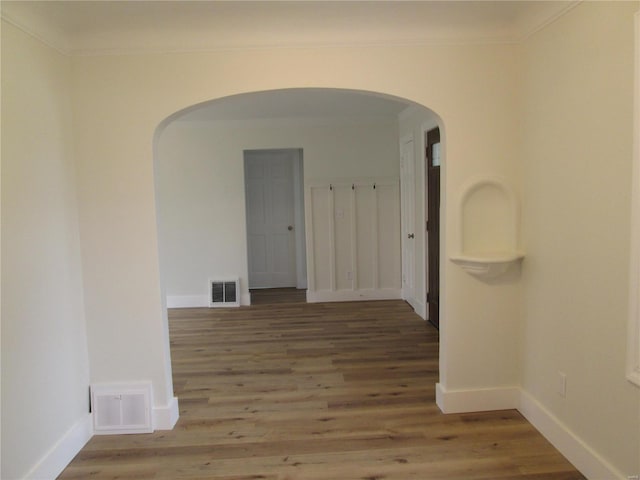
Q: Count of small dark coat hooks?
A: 3